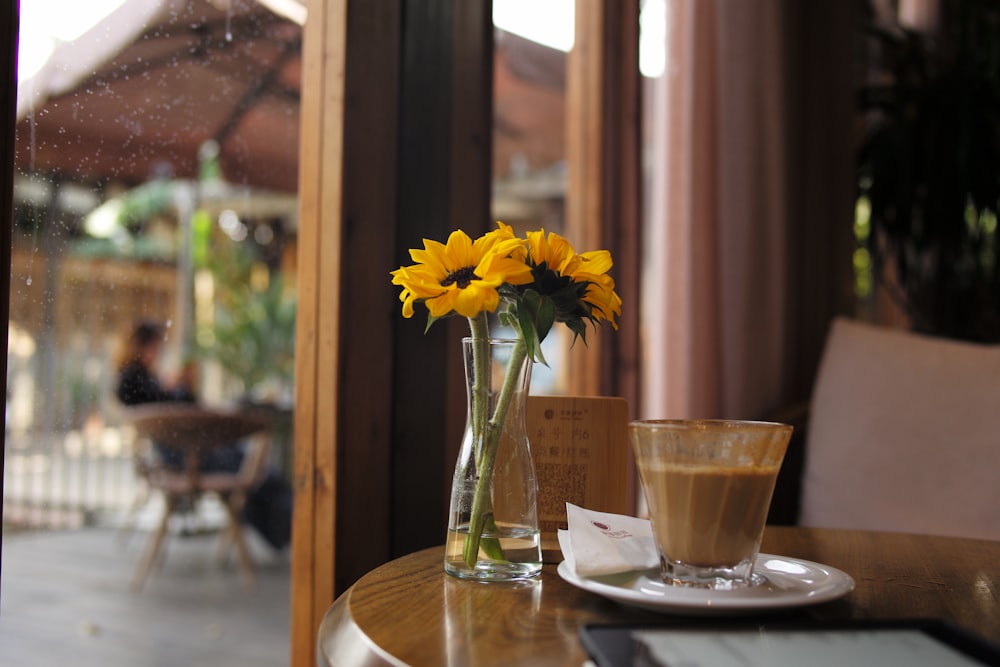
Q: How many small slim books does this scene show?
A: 0